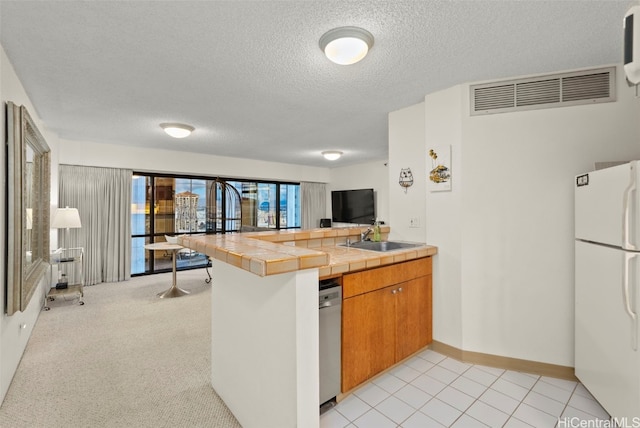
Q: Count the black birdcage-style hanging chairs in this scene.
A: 1